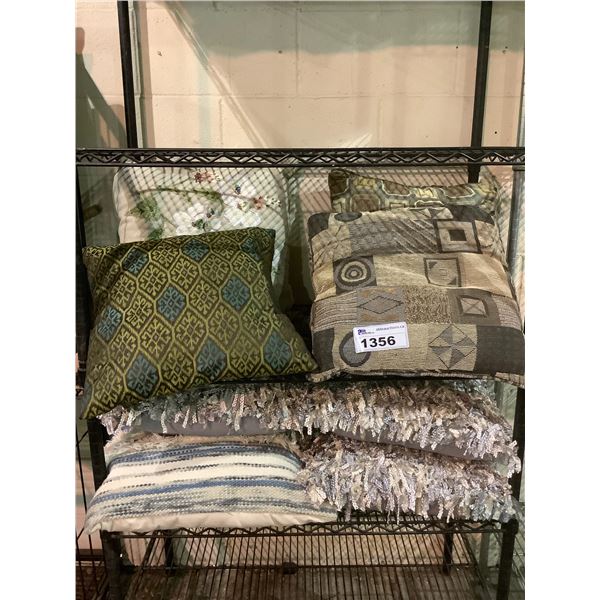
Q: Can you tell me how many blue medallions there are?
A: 9